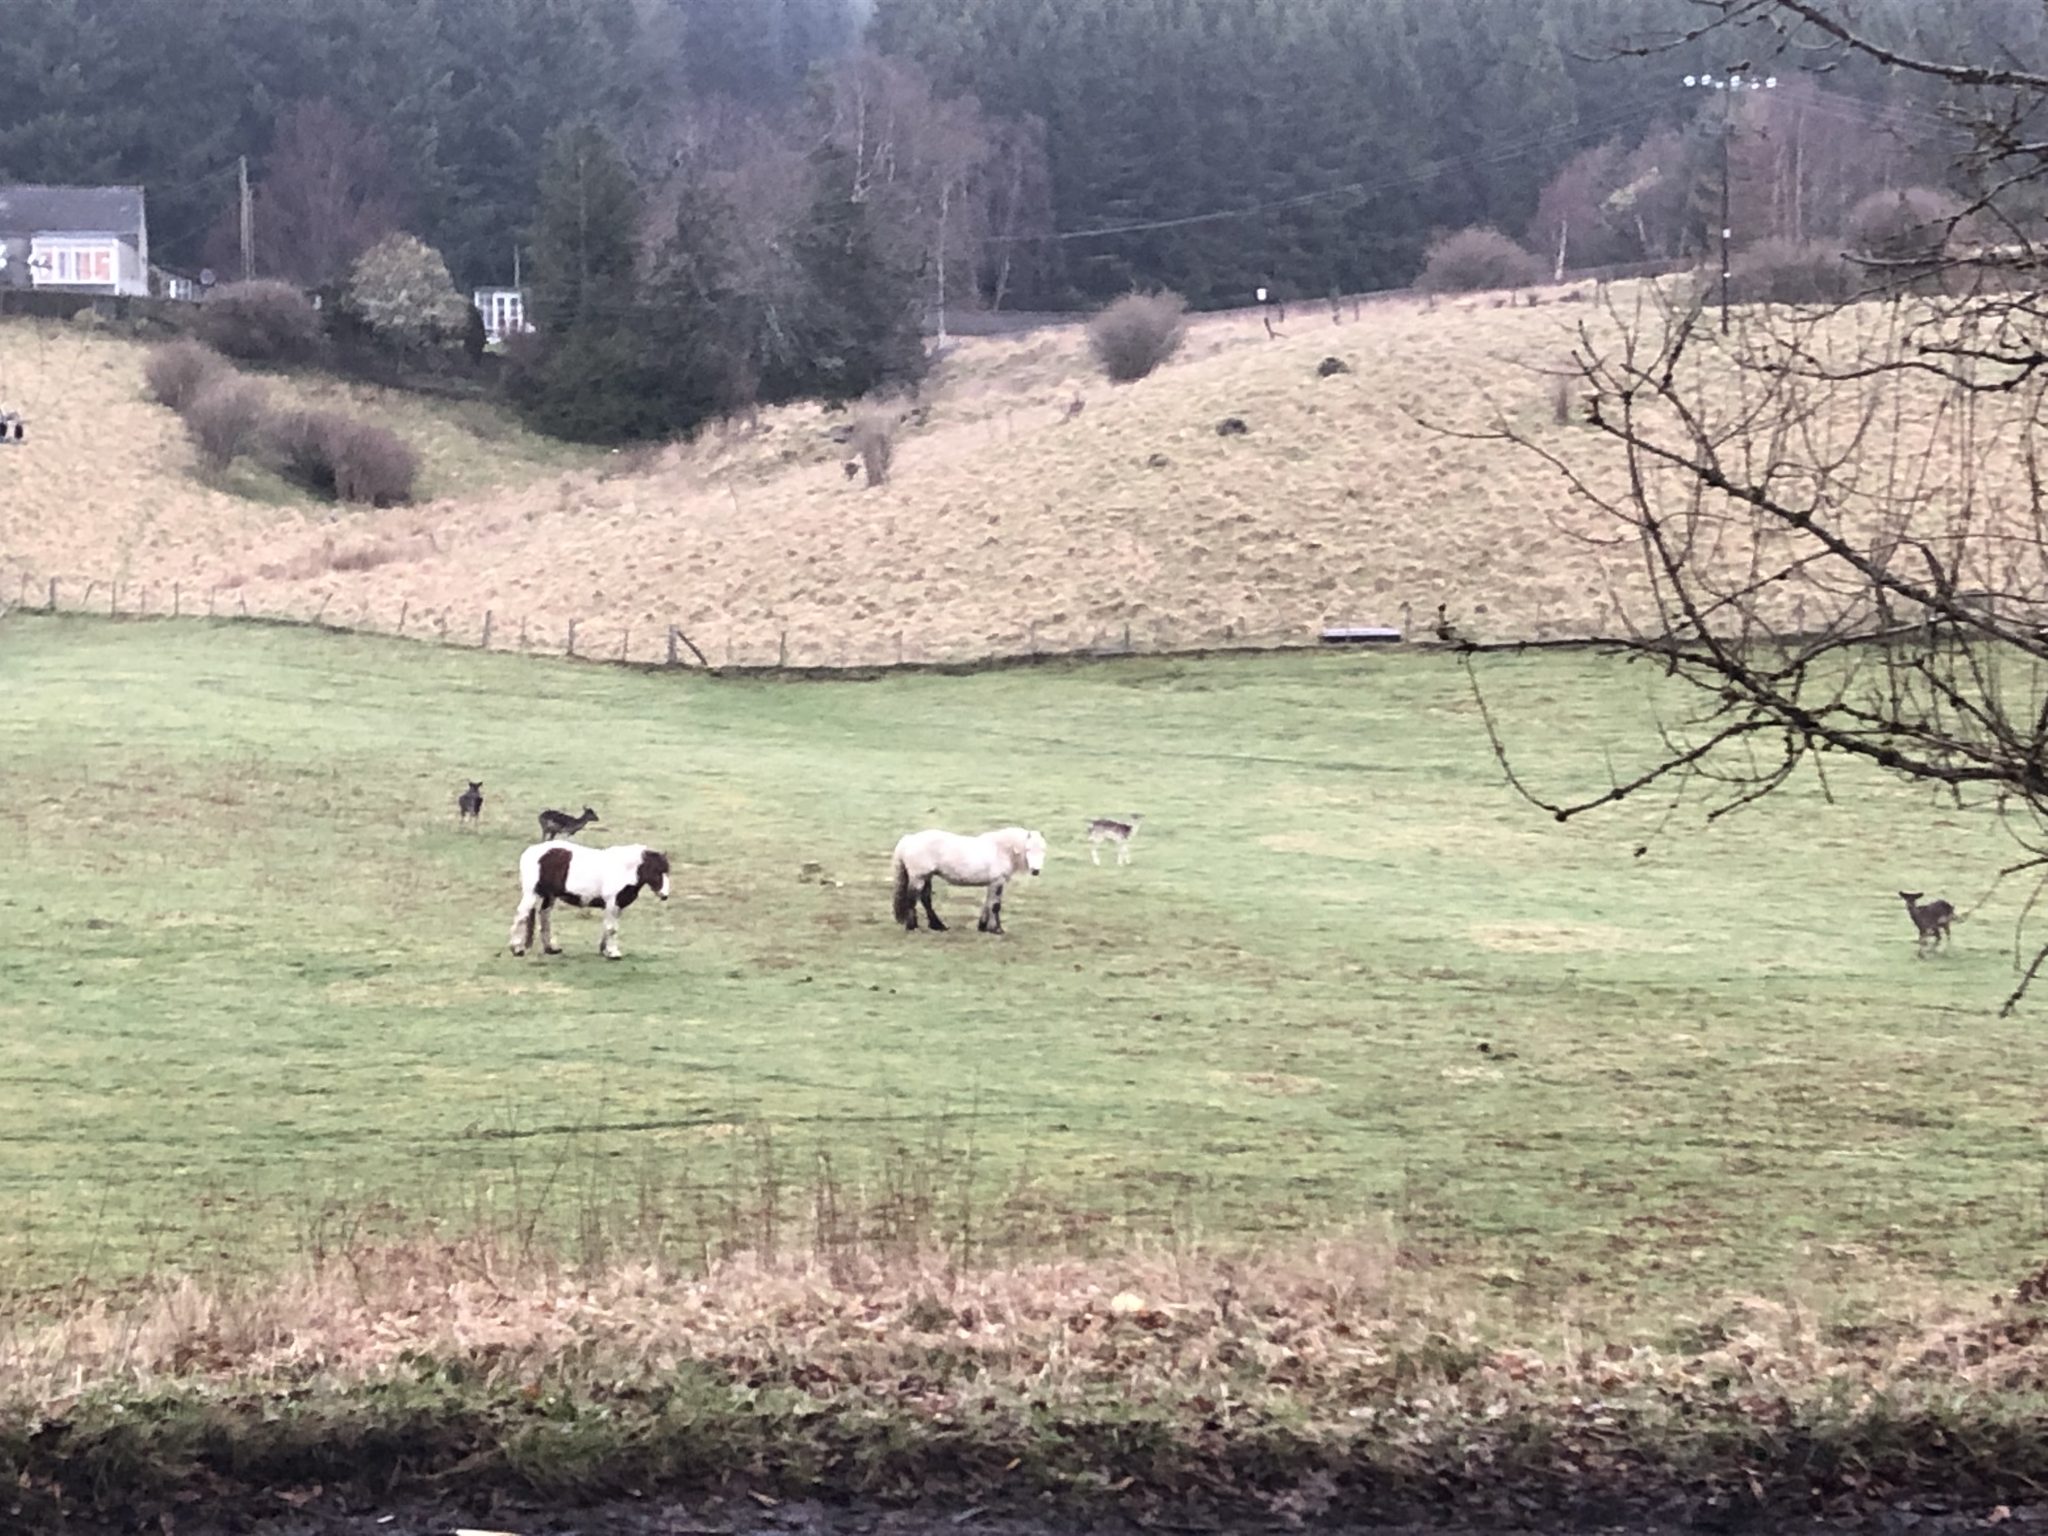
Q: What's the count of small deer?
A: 4